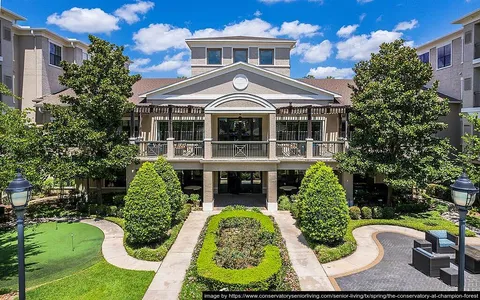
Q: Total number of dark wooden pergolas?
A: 2